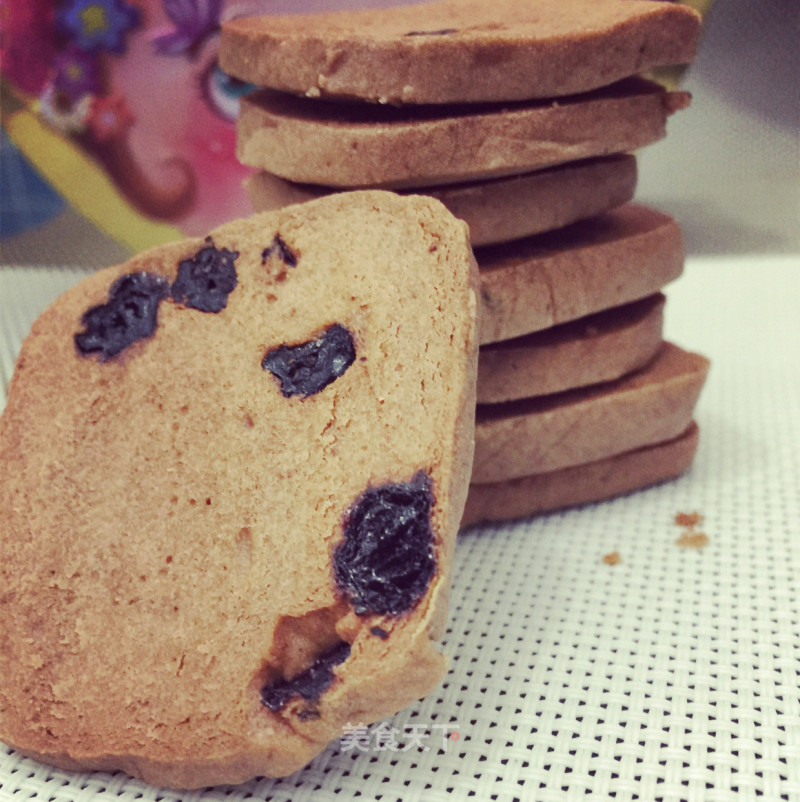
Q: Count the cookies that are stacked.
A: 7